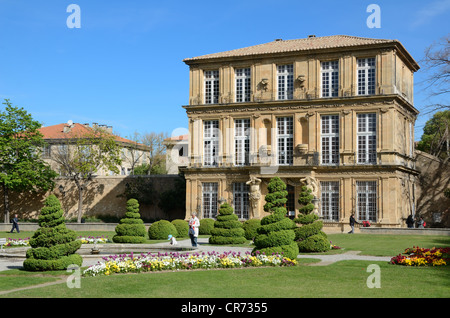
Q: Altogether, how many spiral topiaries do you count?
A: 5